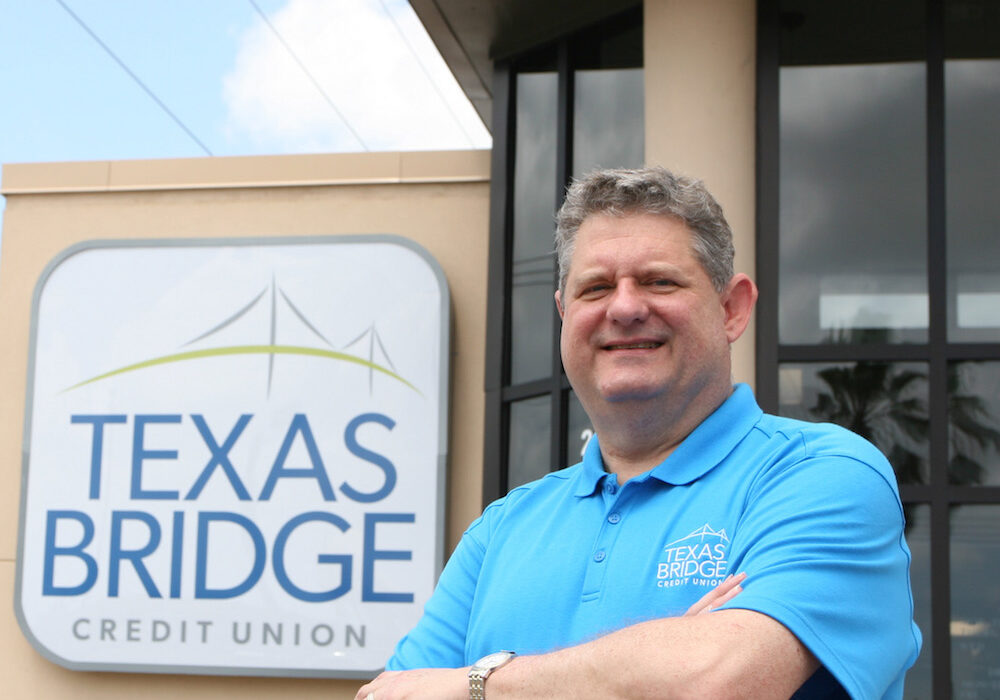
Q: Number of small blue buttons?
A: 3